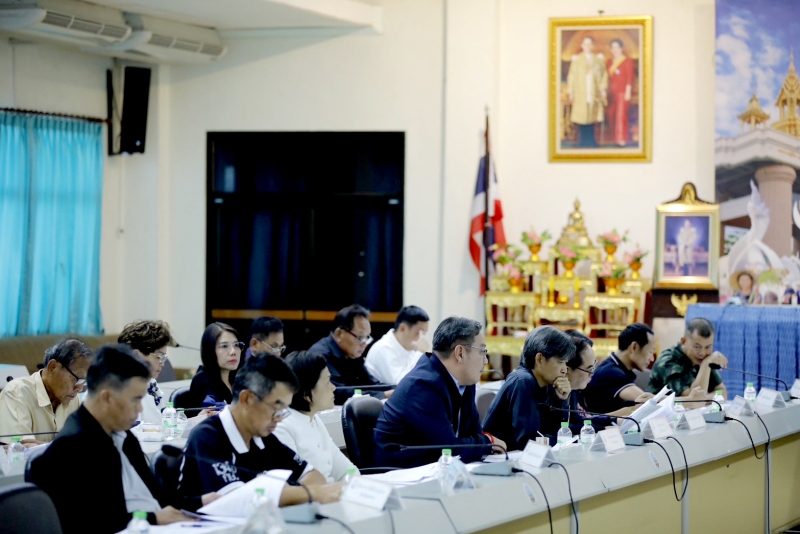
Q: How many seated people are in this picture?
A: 14